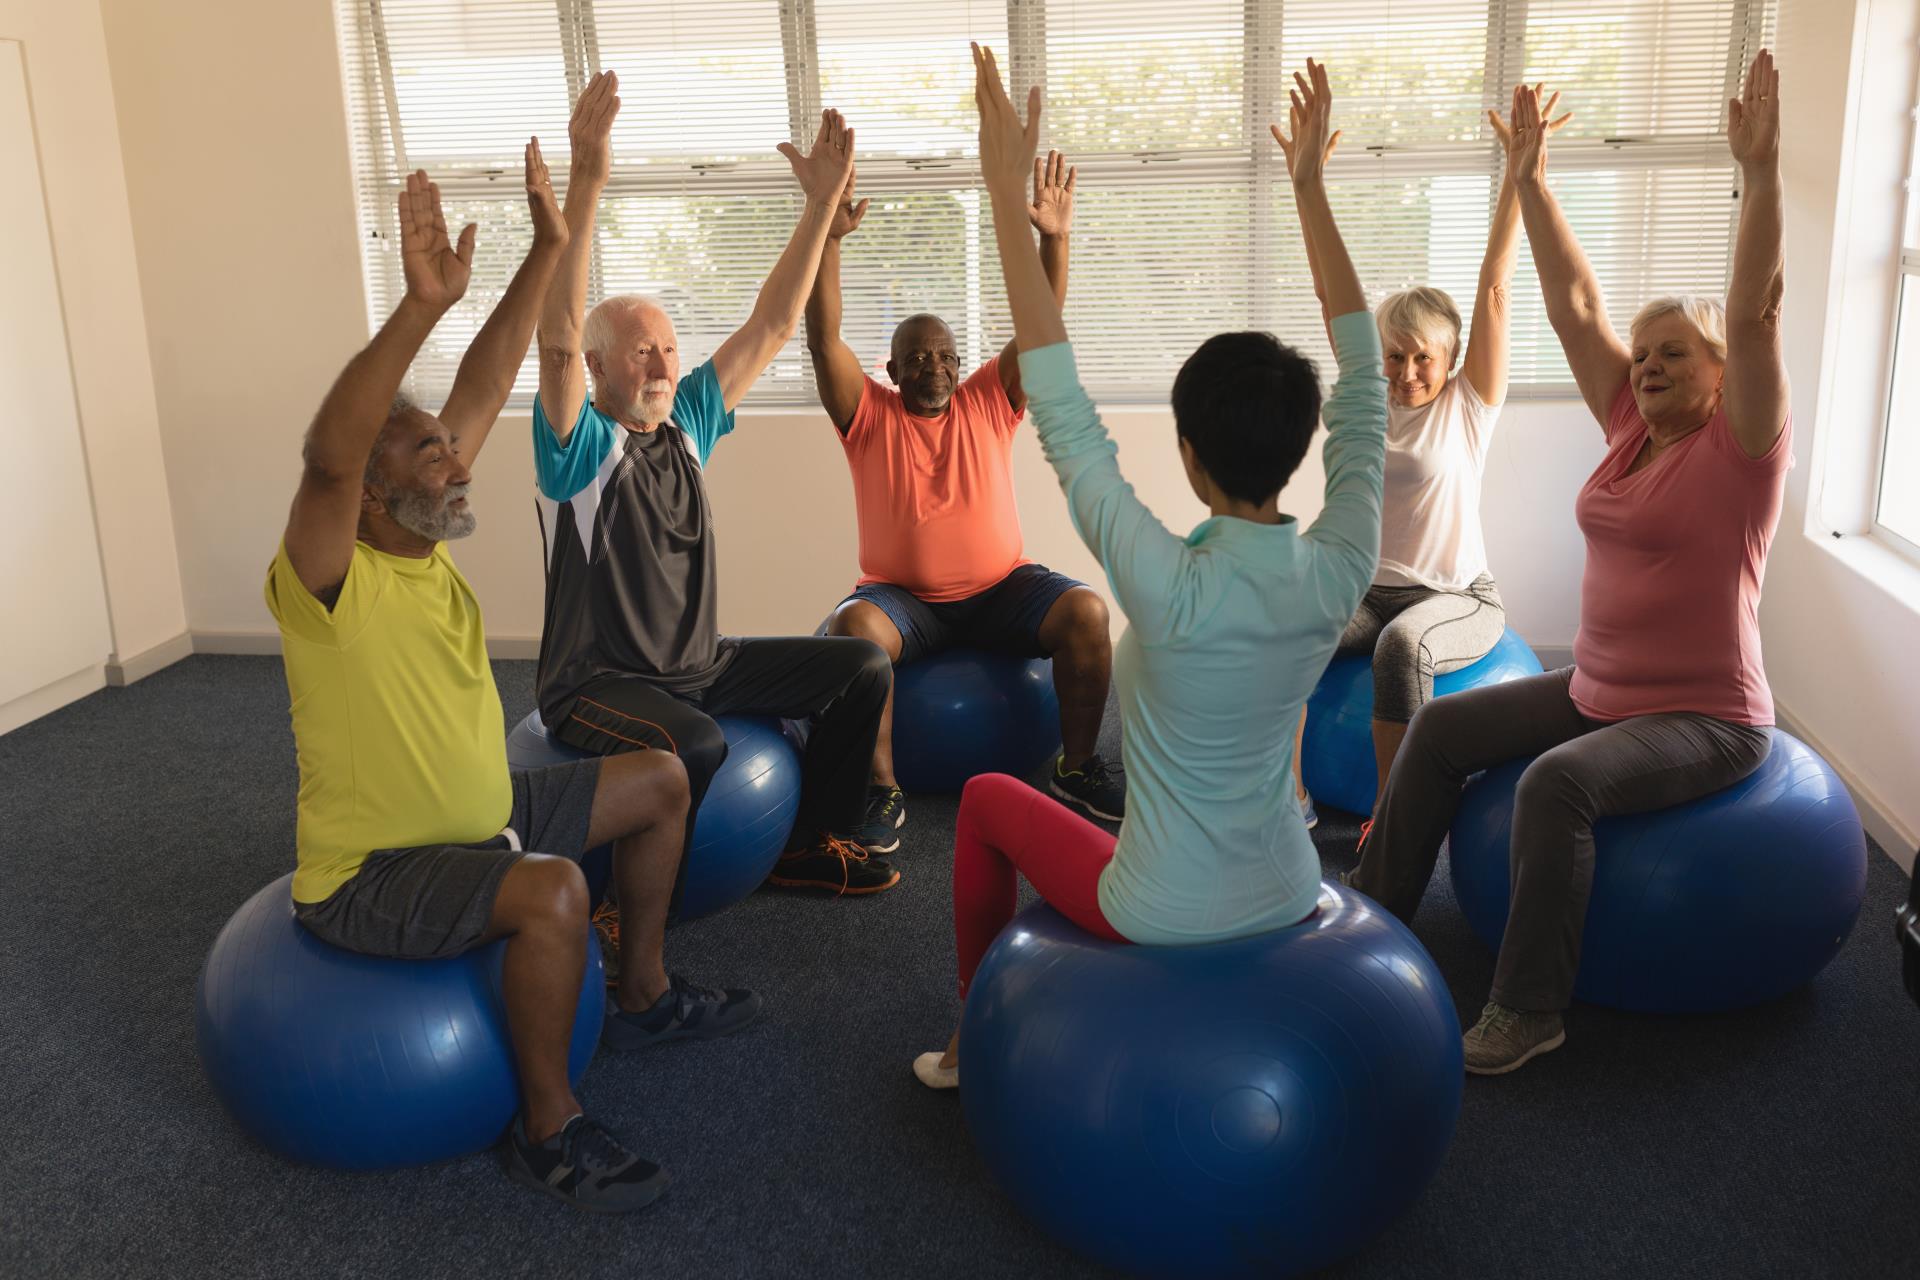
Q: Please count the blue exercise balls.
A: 6